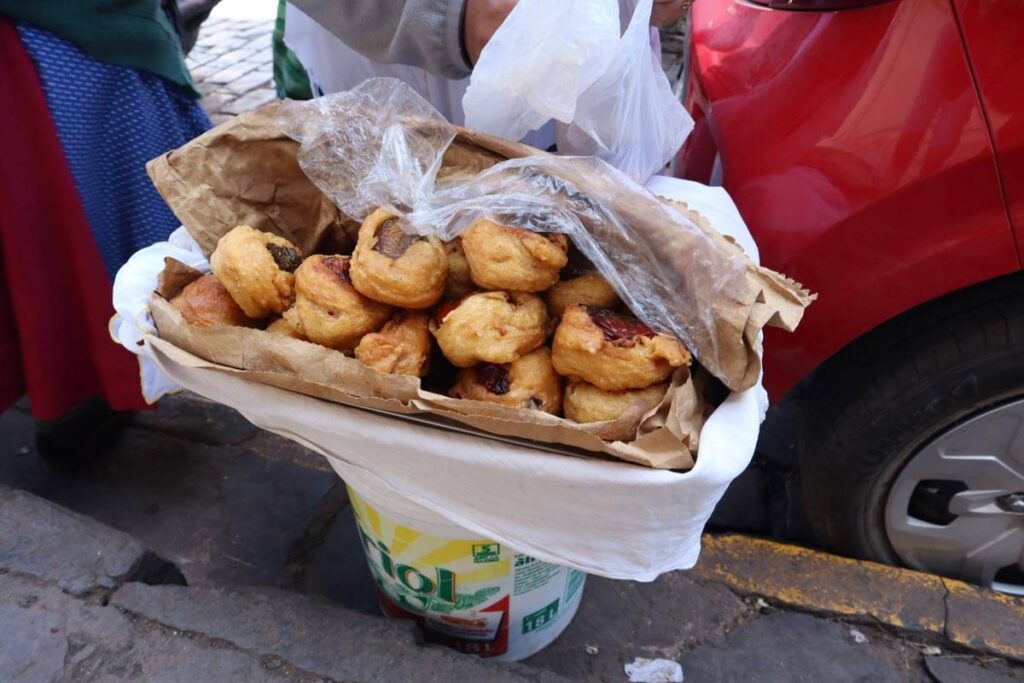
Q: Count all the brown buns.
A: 13